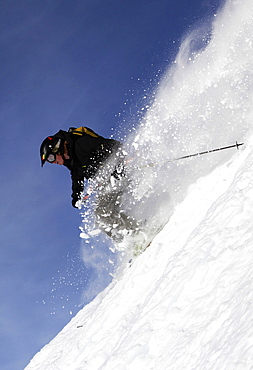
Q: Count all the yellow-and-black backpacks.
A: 1